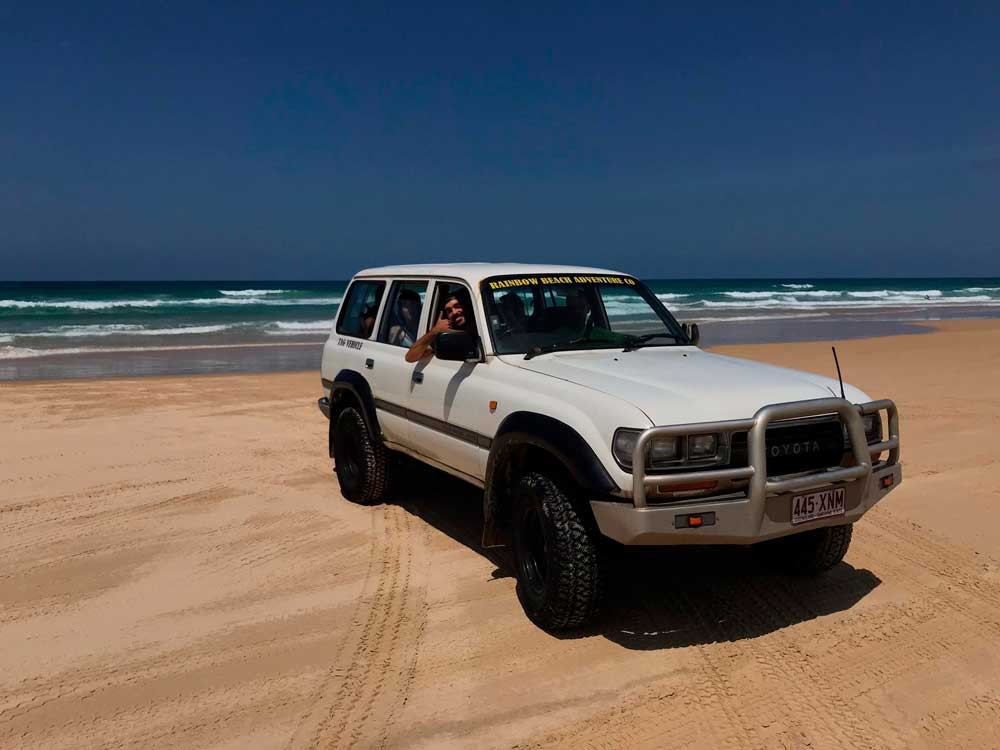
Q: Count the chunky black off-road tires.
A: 3